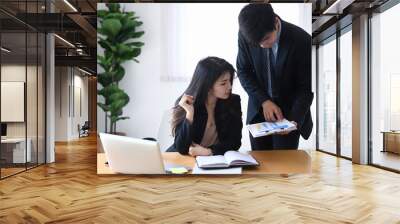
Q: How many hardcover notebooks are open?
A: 1